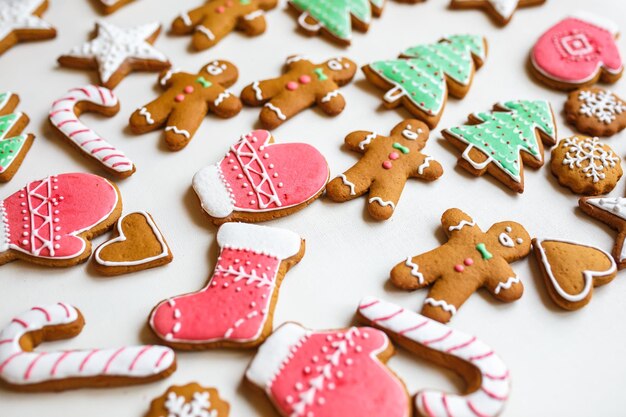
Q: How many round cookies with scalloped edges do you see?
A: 3